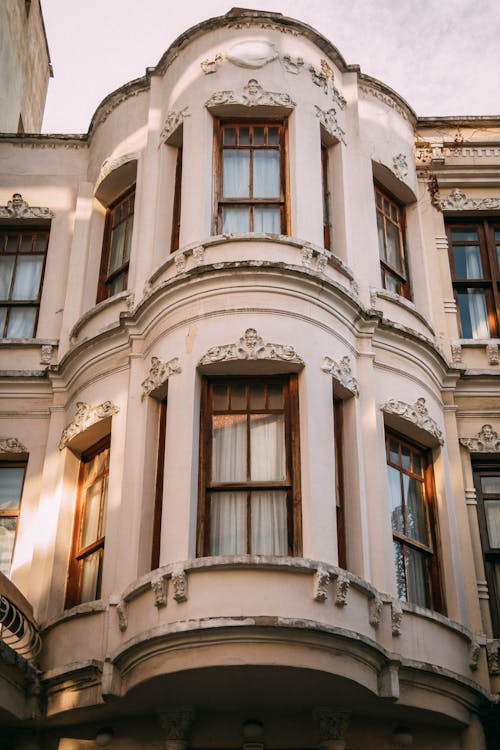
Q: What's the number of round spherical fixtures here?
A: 3